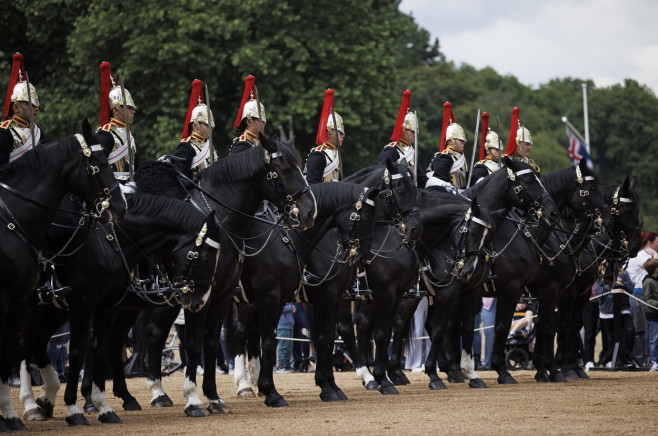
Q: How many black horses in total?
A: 9